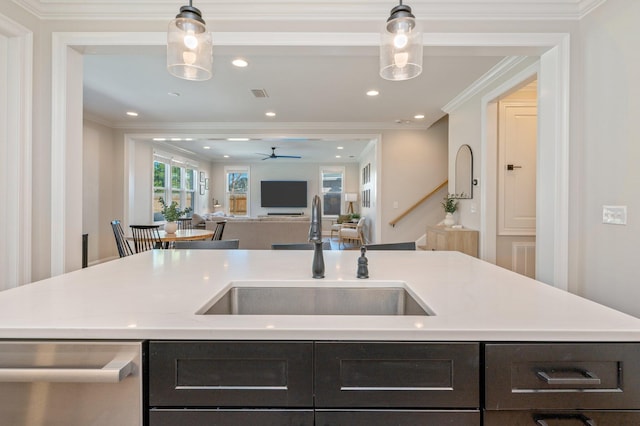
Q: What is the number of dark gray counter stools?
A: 3